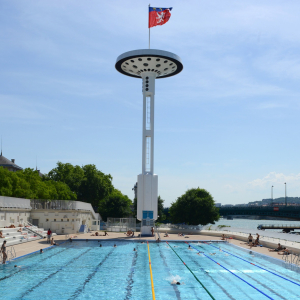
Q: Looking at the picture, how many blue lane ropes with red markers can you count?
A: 2